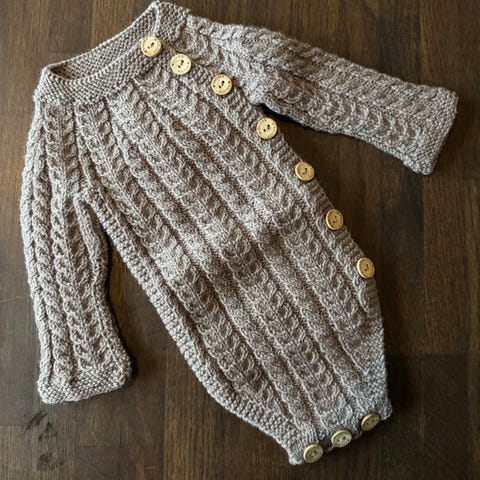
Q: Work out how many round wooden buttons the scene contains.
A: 10